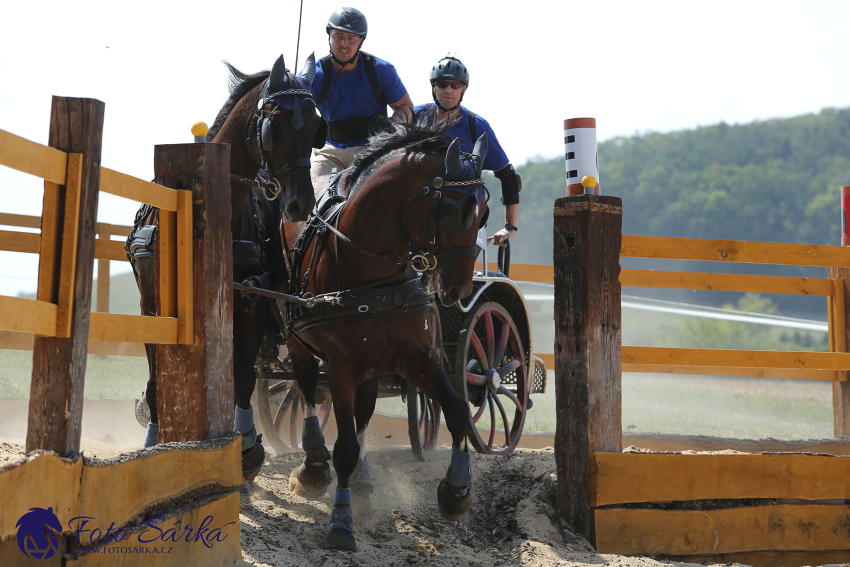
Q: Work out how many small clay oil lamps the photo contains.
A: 0